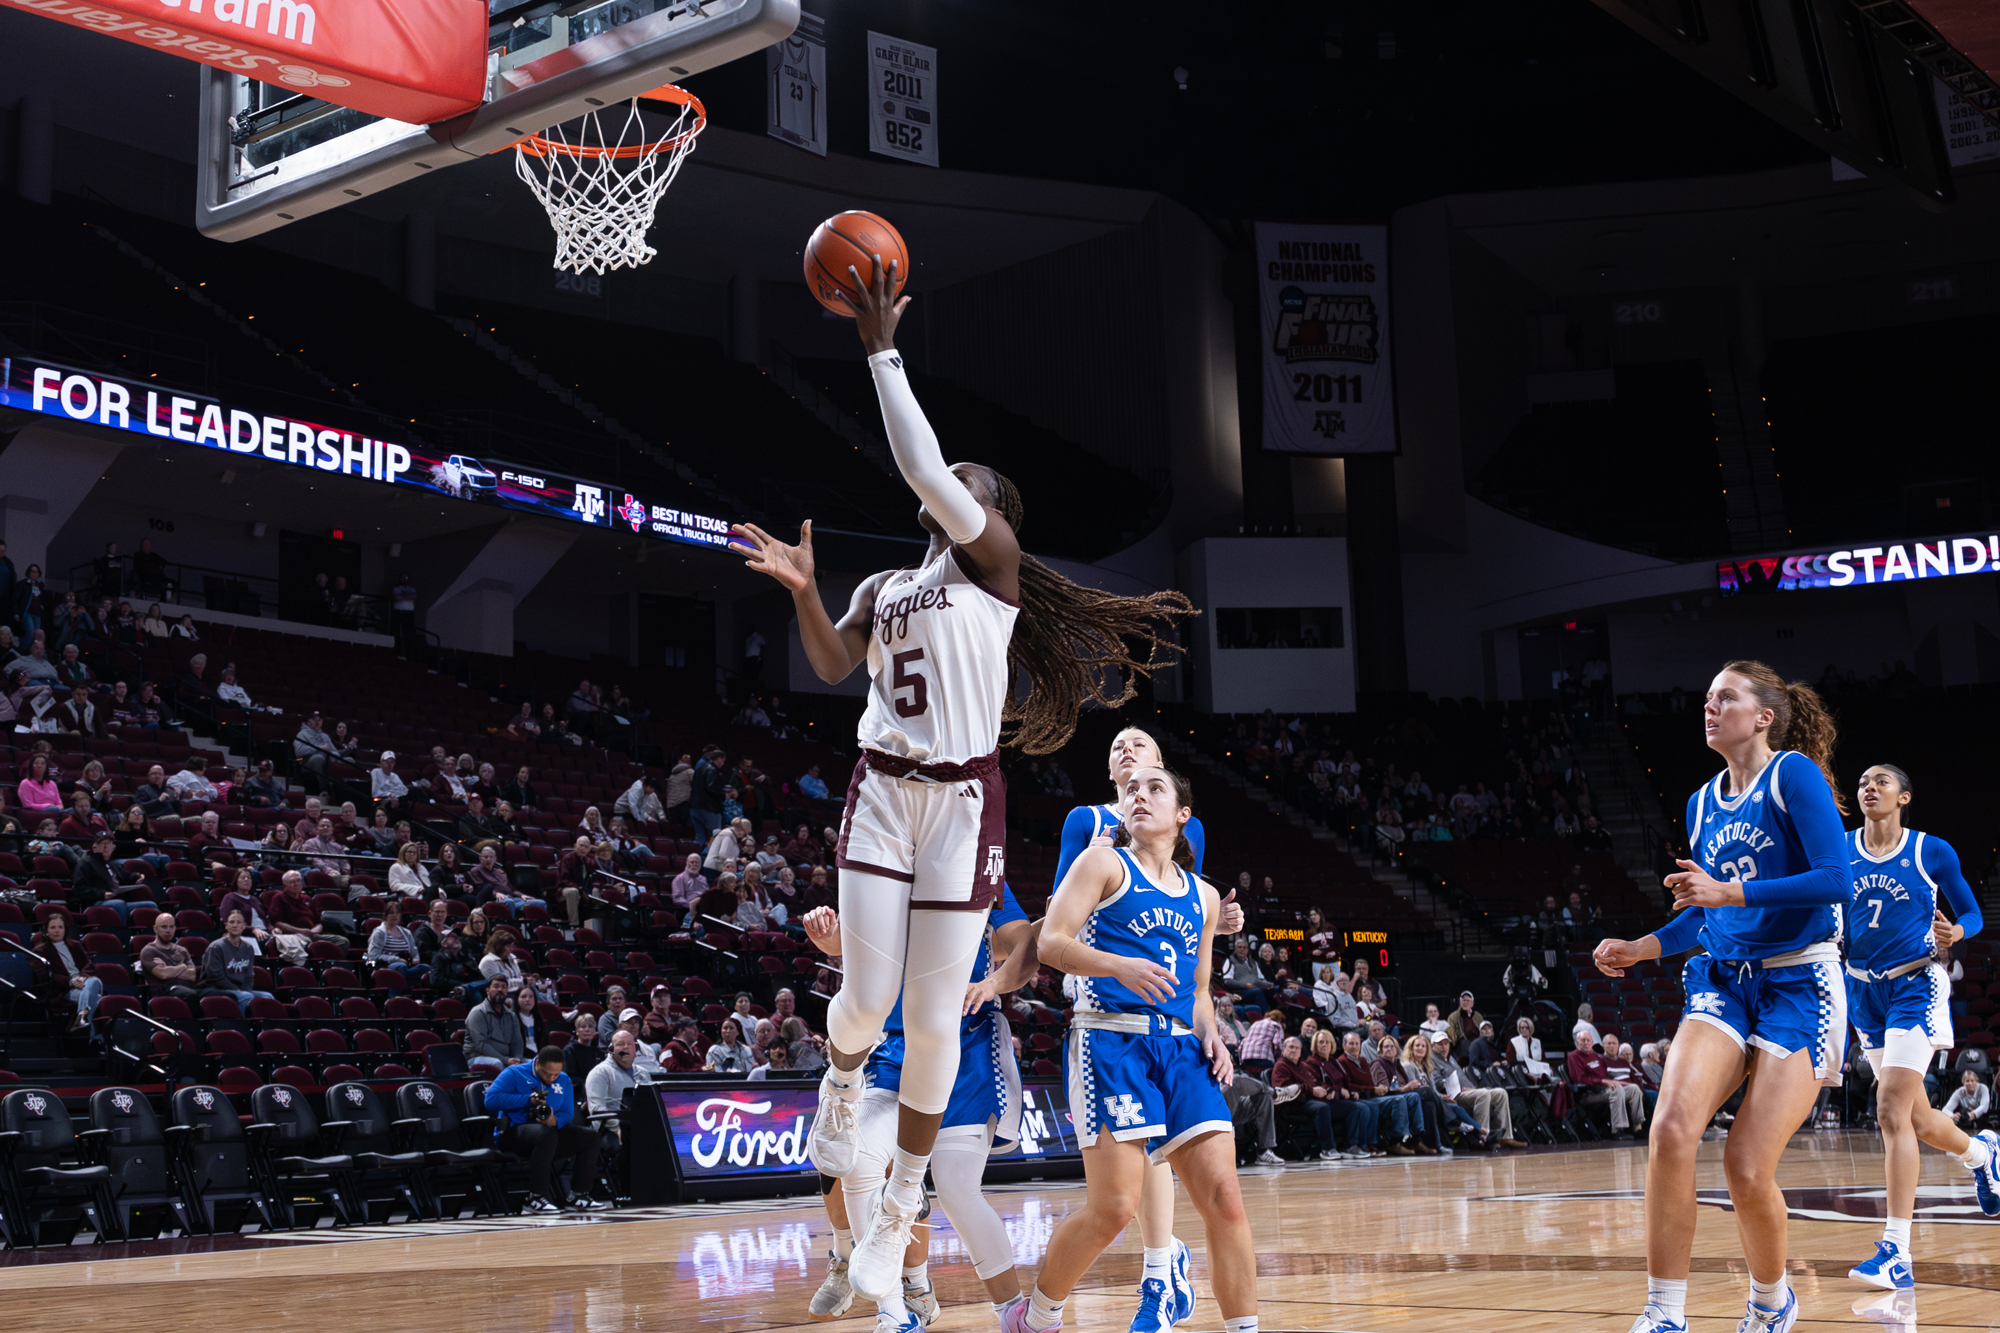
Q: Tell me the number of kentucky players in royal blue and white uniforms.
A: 5